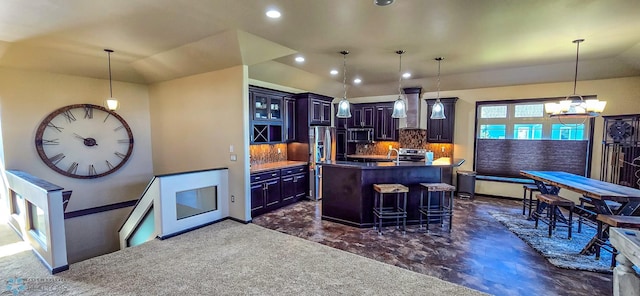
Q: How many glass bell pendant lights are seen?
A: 3